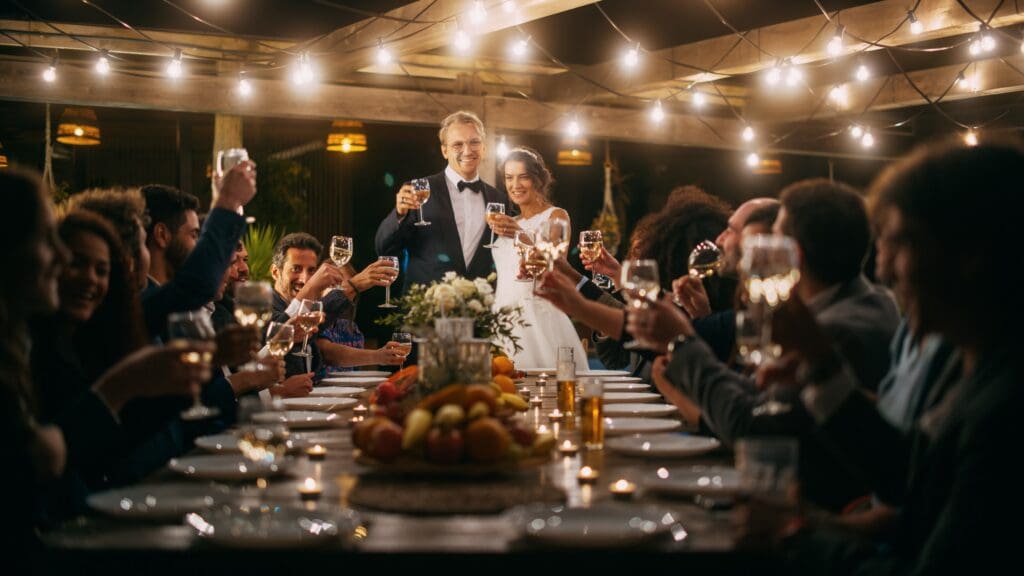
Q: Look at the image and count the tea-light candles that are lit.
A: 12